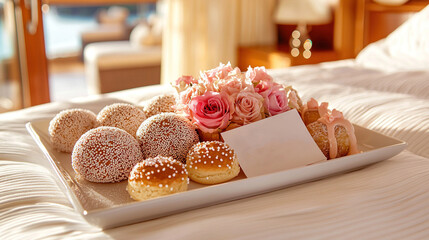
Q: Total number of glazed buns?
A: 2